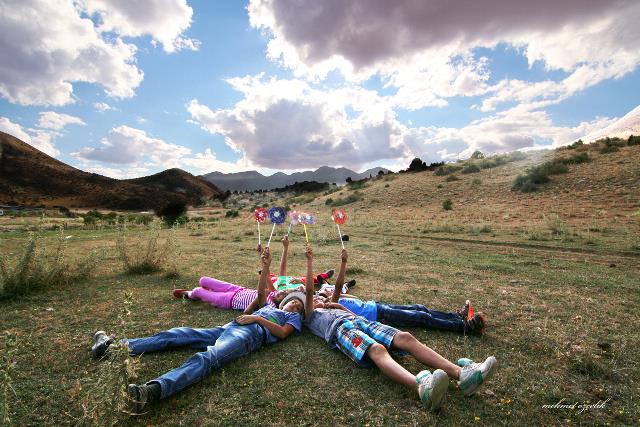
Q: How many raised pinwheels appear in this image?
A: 5